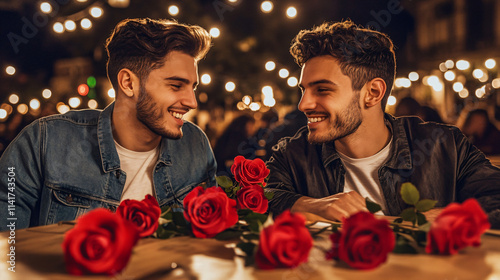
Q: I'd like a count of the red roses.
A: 8